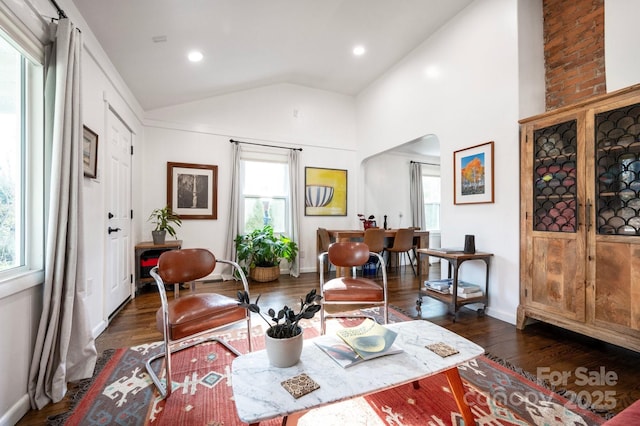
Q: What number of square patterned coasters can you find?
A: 2